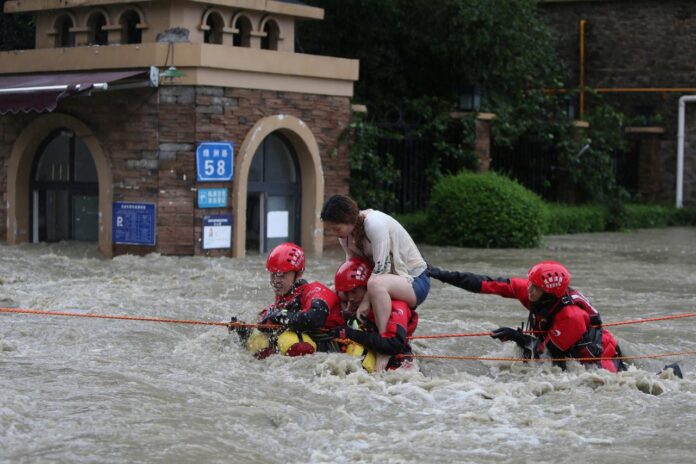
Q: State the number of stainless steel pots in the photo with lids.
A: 0